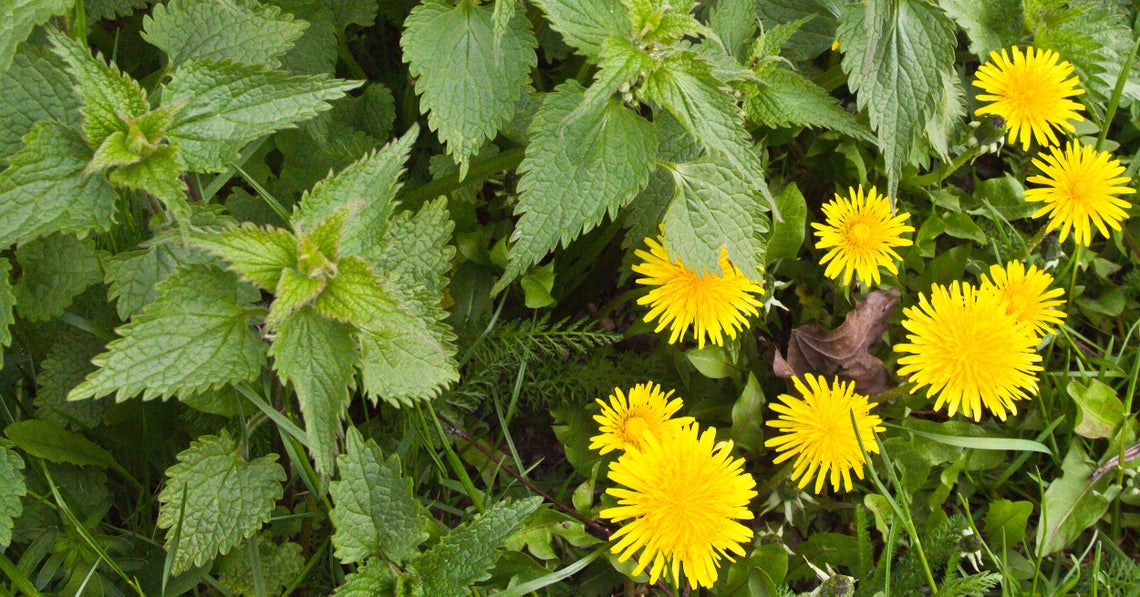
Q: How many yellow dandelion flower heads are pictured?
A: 9